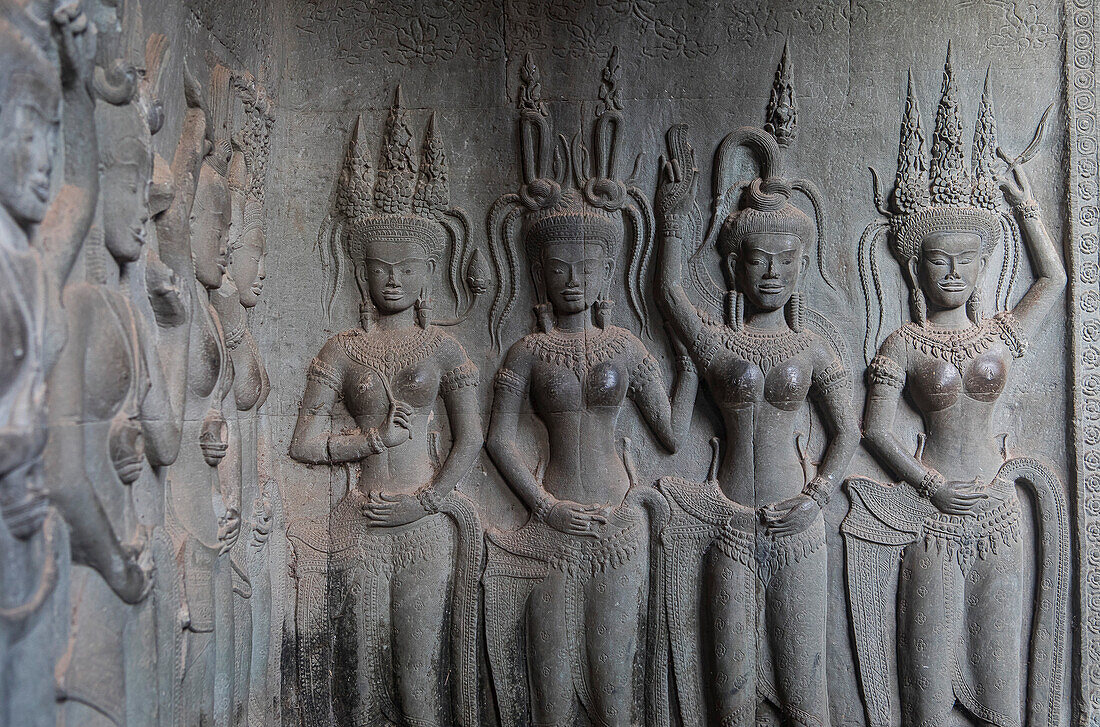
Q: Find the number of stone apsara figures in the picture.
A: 8